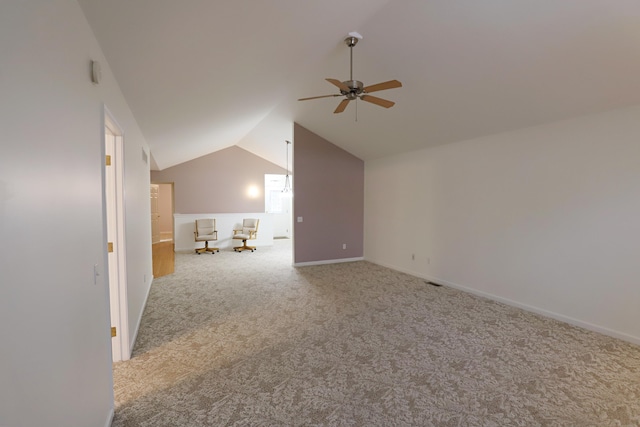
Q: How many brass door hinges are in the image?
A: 3